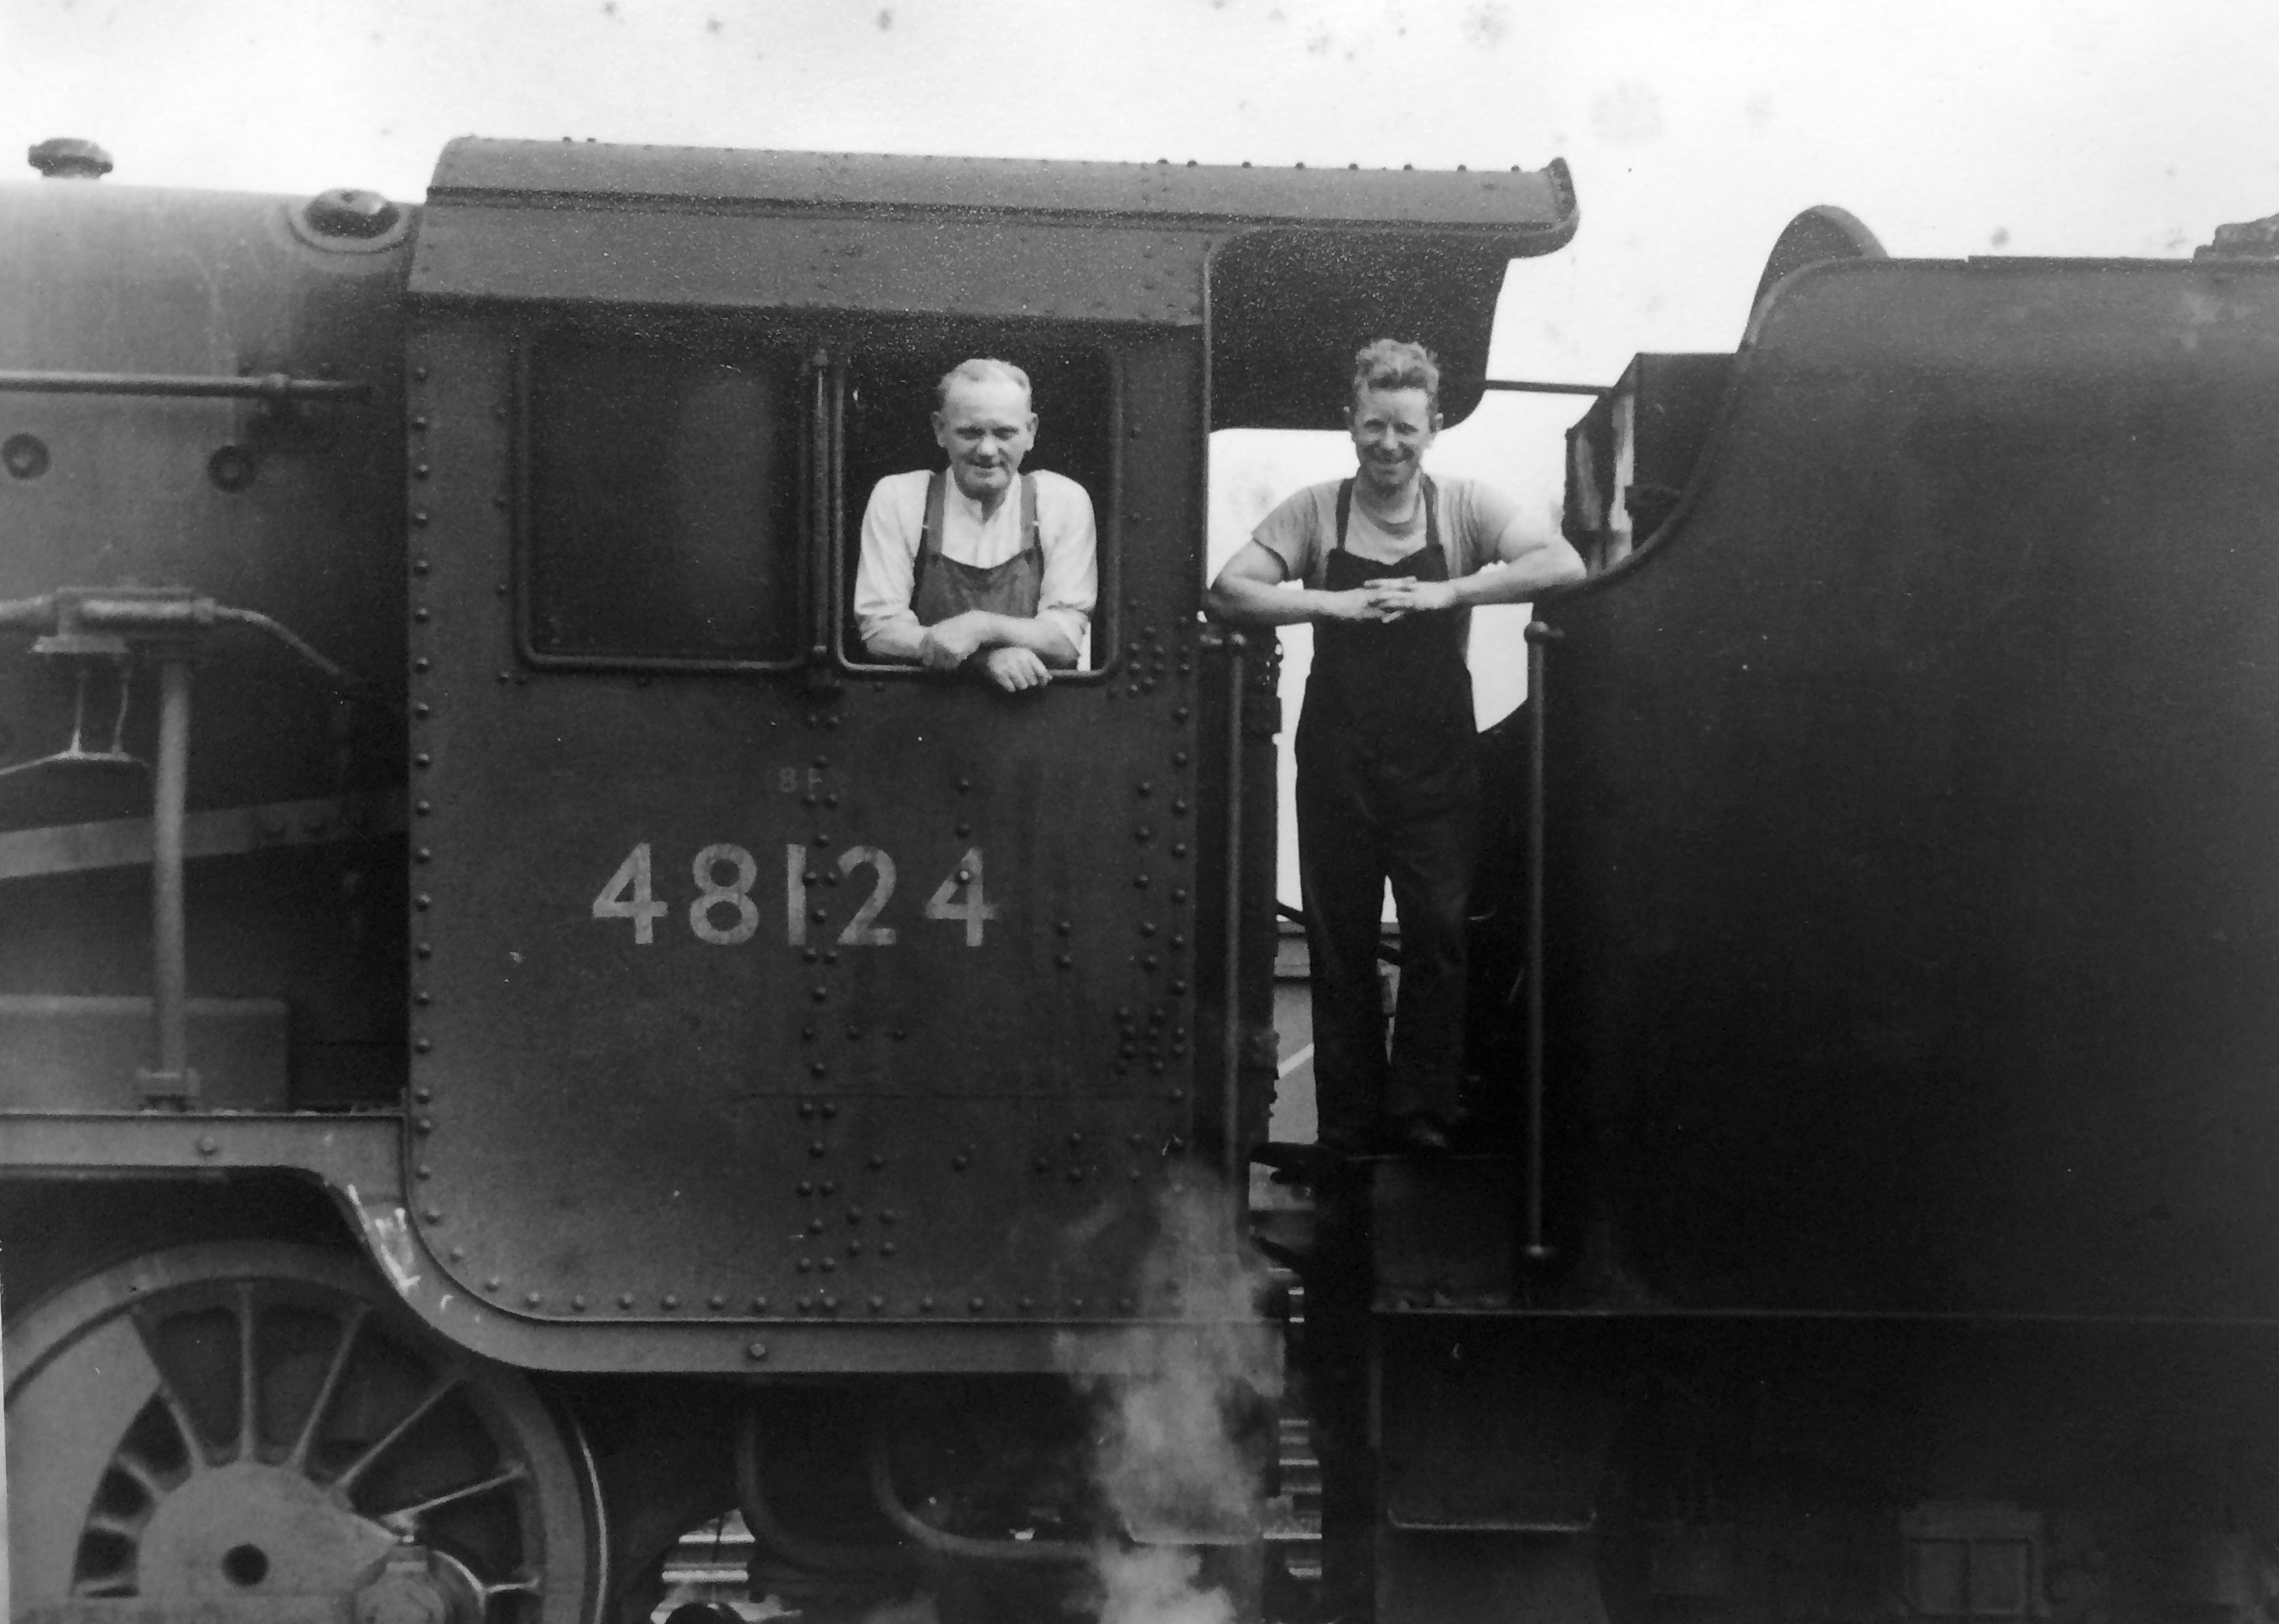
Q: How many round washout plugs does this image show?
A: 2